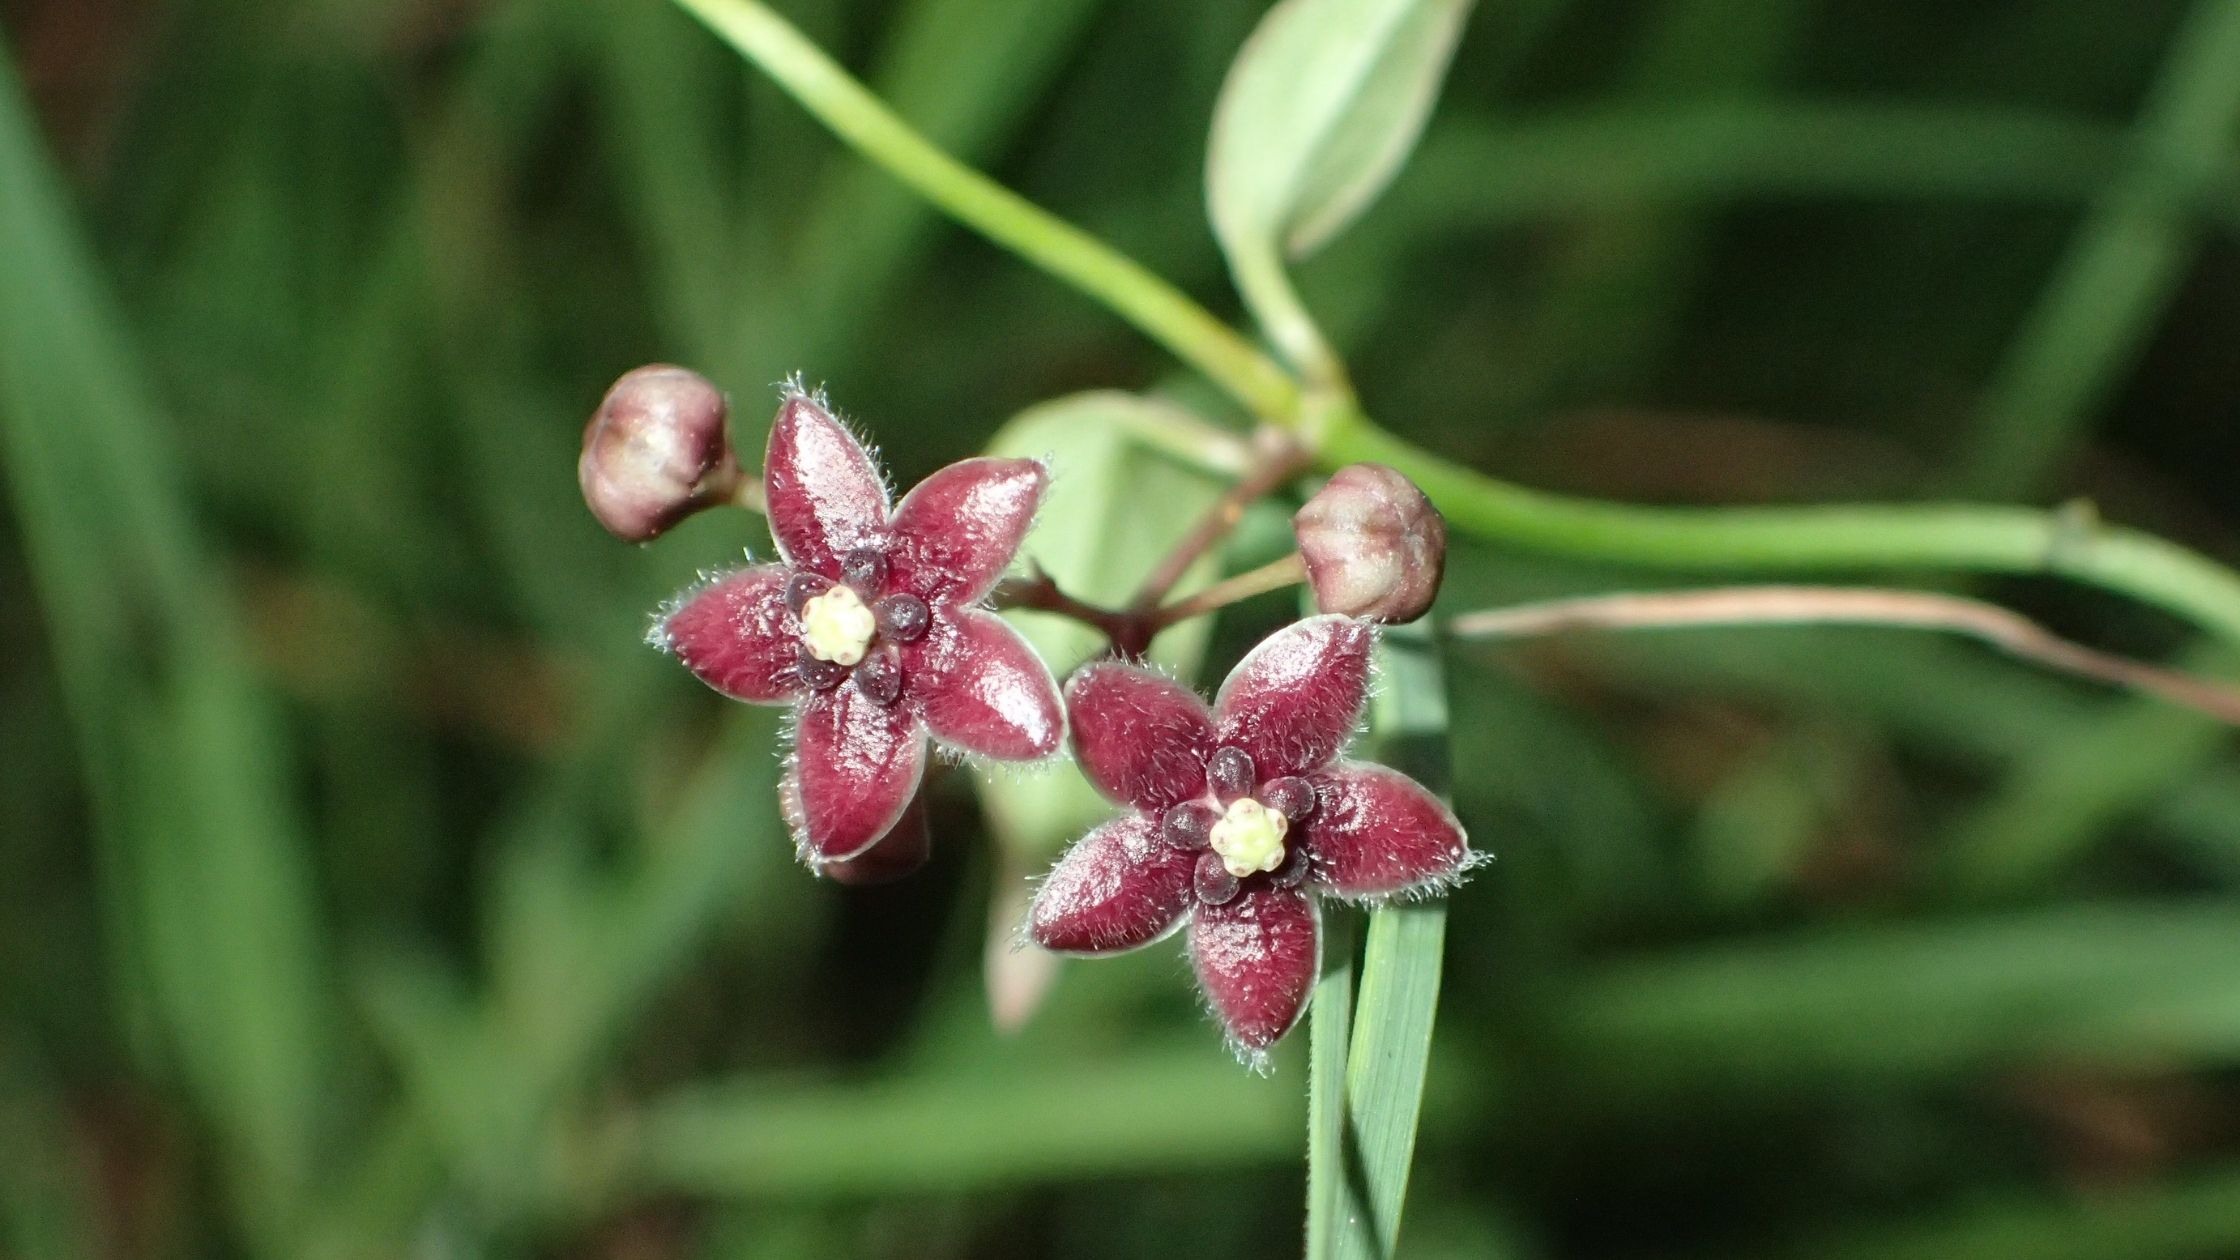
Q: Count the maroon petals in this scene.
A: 10